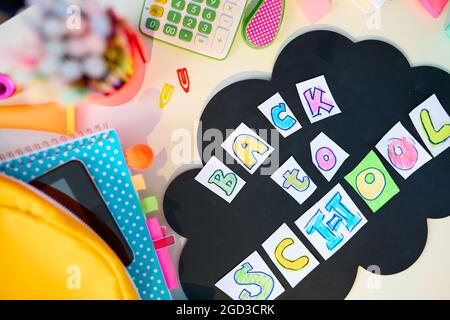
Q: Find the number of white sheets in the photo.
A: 11